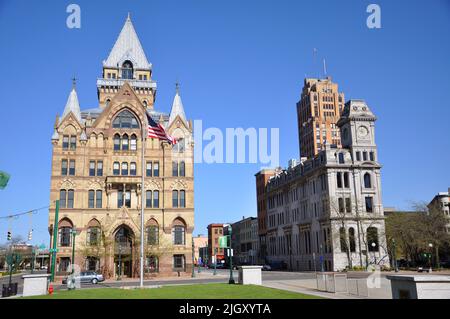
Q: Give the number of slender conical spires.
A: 2